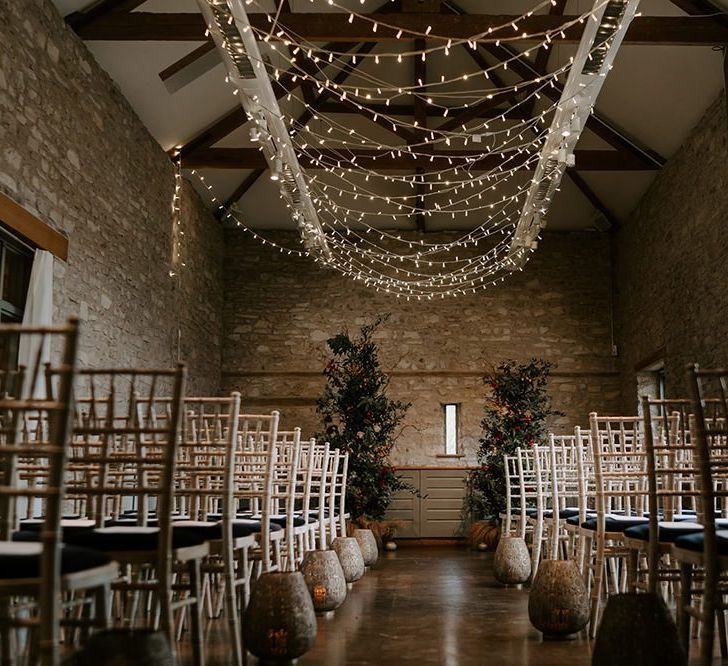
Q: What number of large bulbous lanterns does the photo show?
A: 8